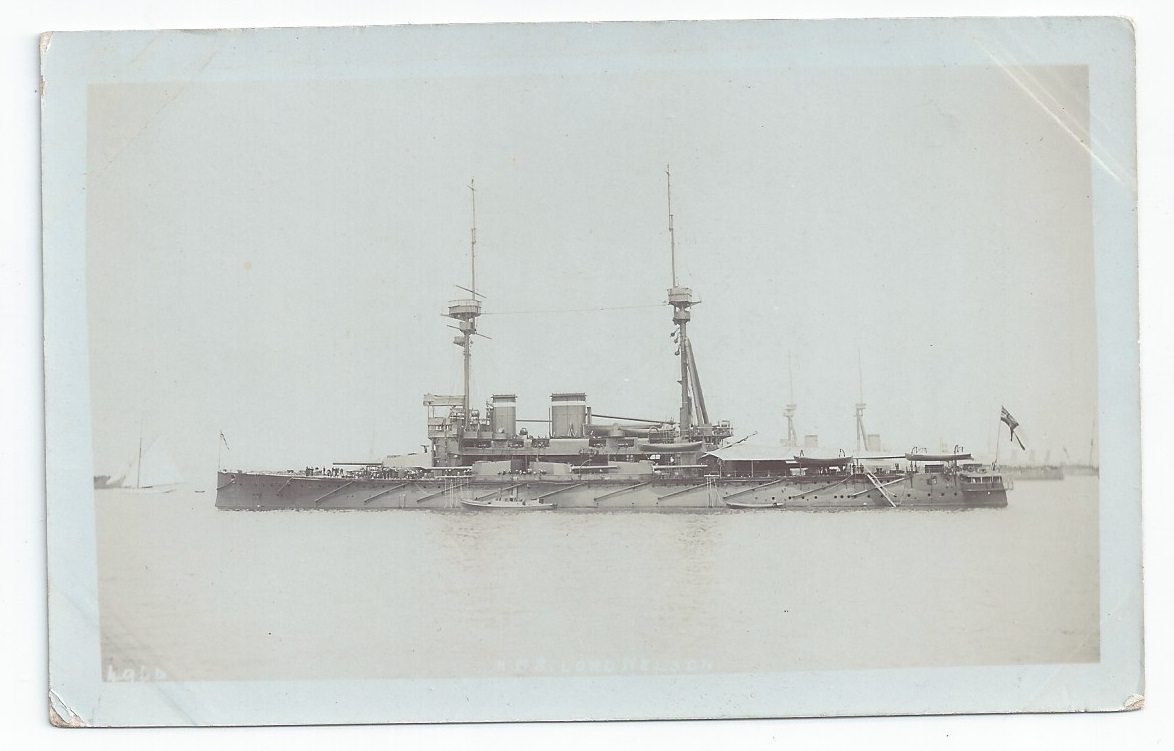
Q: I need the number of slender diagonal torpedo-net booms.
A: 11